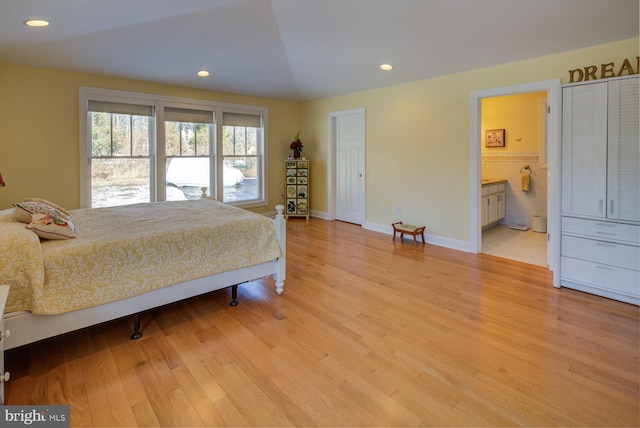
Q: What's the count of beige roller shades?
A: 3